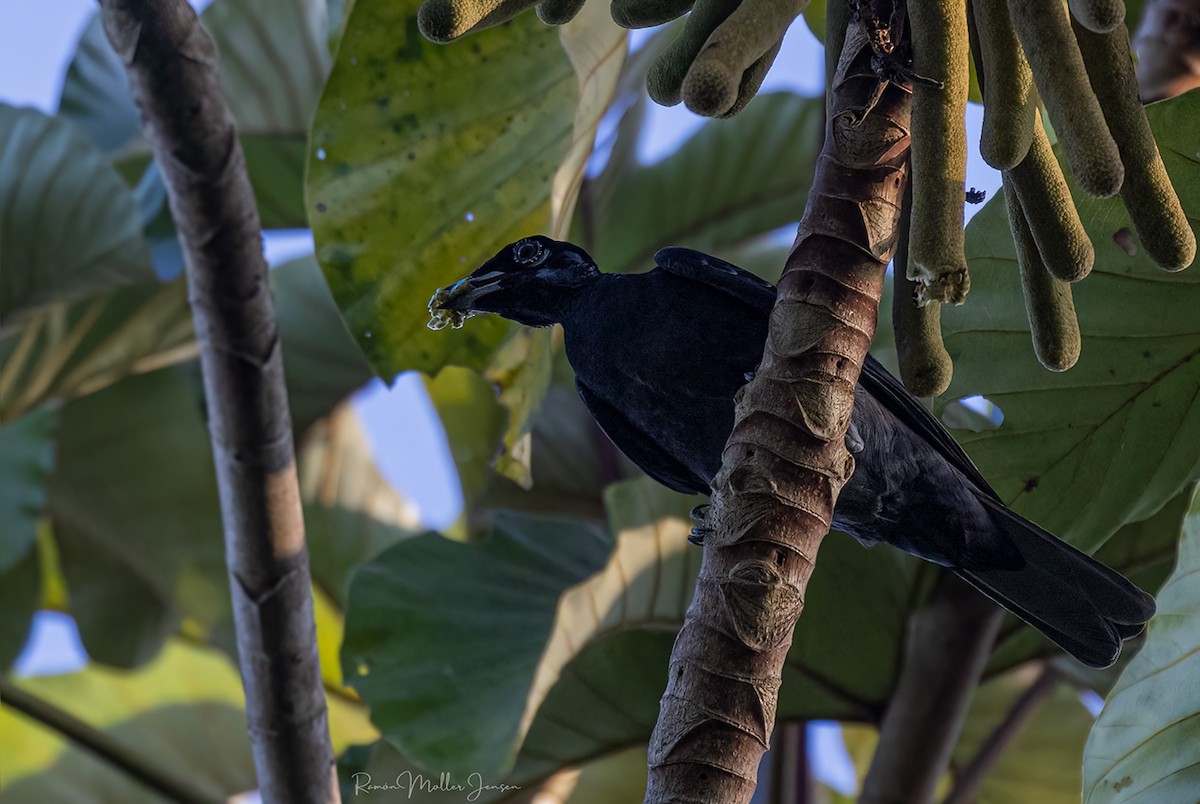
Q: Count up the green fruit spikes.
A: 14